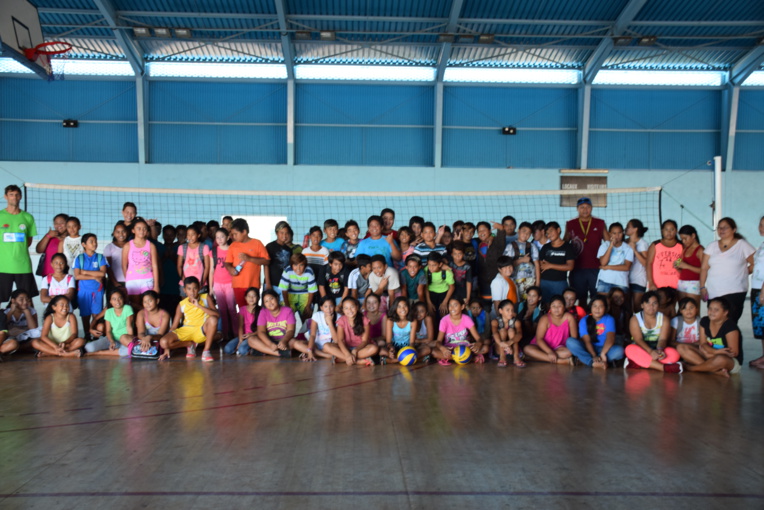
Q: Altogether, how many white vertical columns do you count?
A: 5